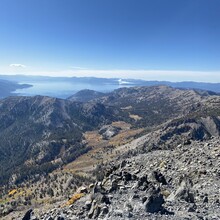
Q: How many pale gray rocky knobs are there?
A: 1